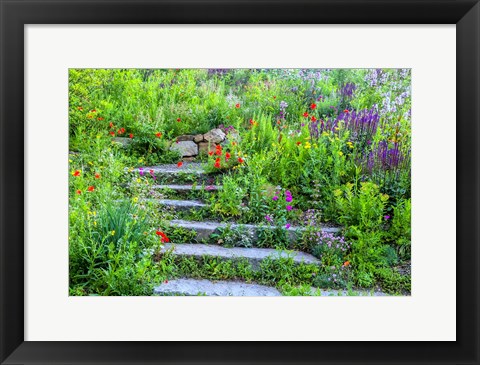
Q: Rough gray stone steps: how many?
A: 6